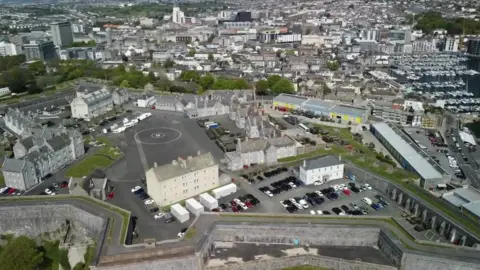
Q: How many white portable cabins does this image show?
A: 4